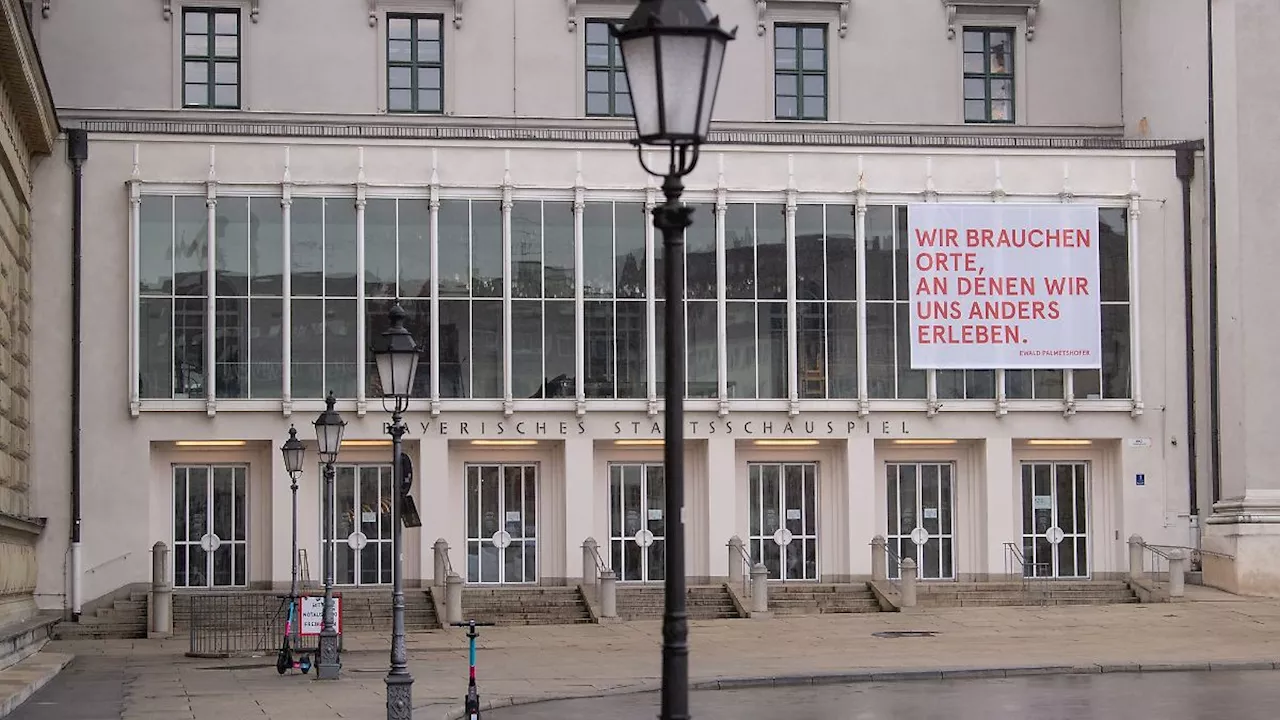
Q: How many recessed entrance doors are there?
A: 7